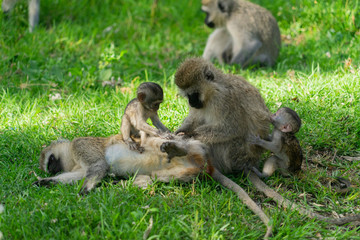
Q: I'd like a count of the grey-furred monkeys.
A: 5